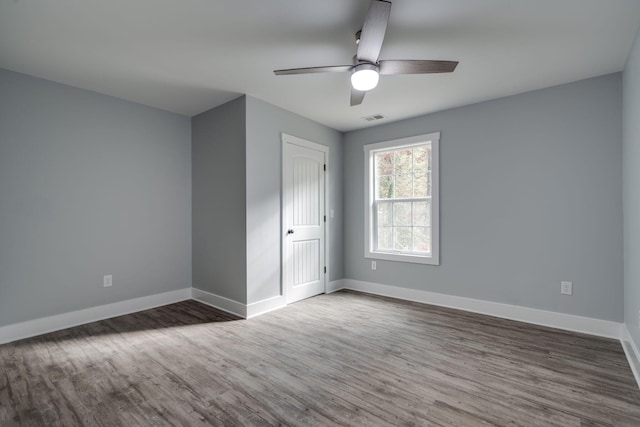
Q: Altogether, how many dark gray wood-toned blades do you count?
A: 4